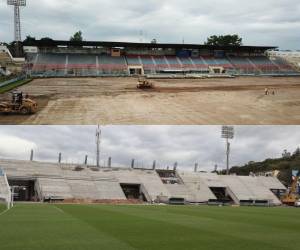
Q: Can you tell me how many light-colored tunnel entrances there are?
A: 2